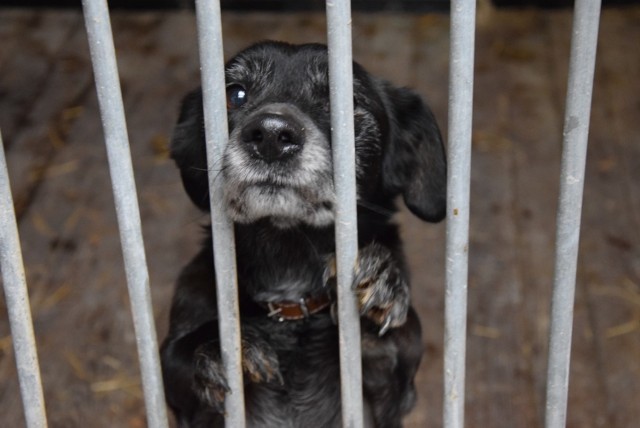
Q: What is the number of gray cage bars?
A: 6